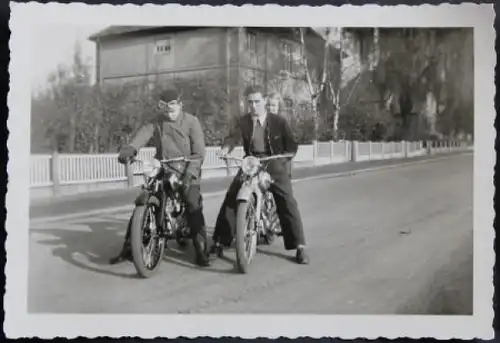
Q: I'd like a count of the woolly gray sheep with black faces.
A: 0